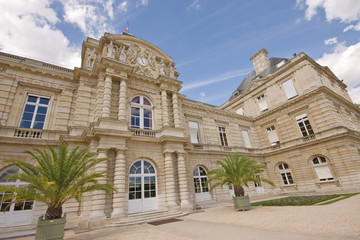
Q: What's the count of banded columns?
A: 8